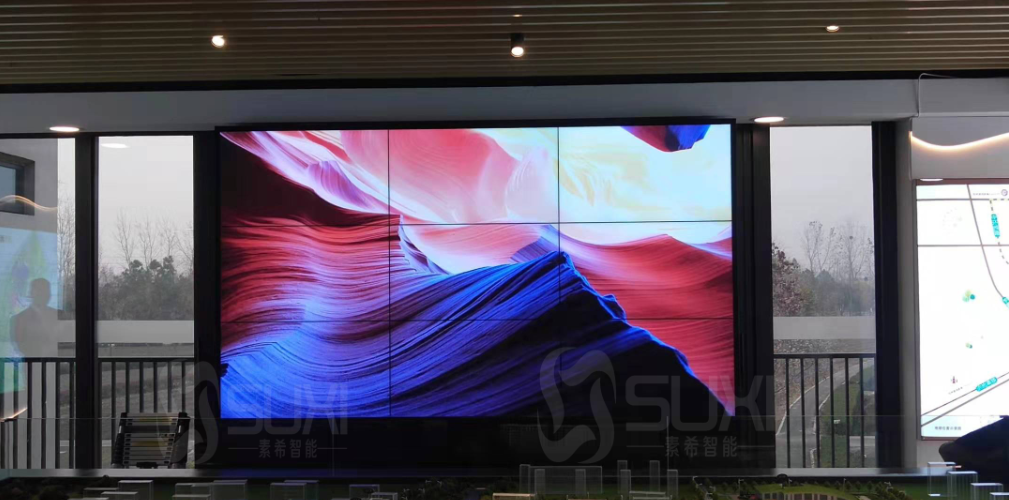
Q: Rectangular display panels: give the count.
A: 9